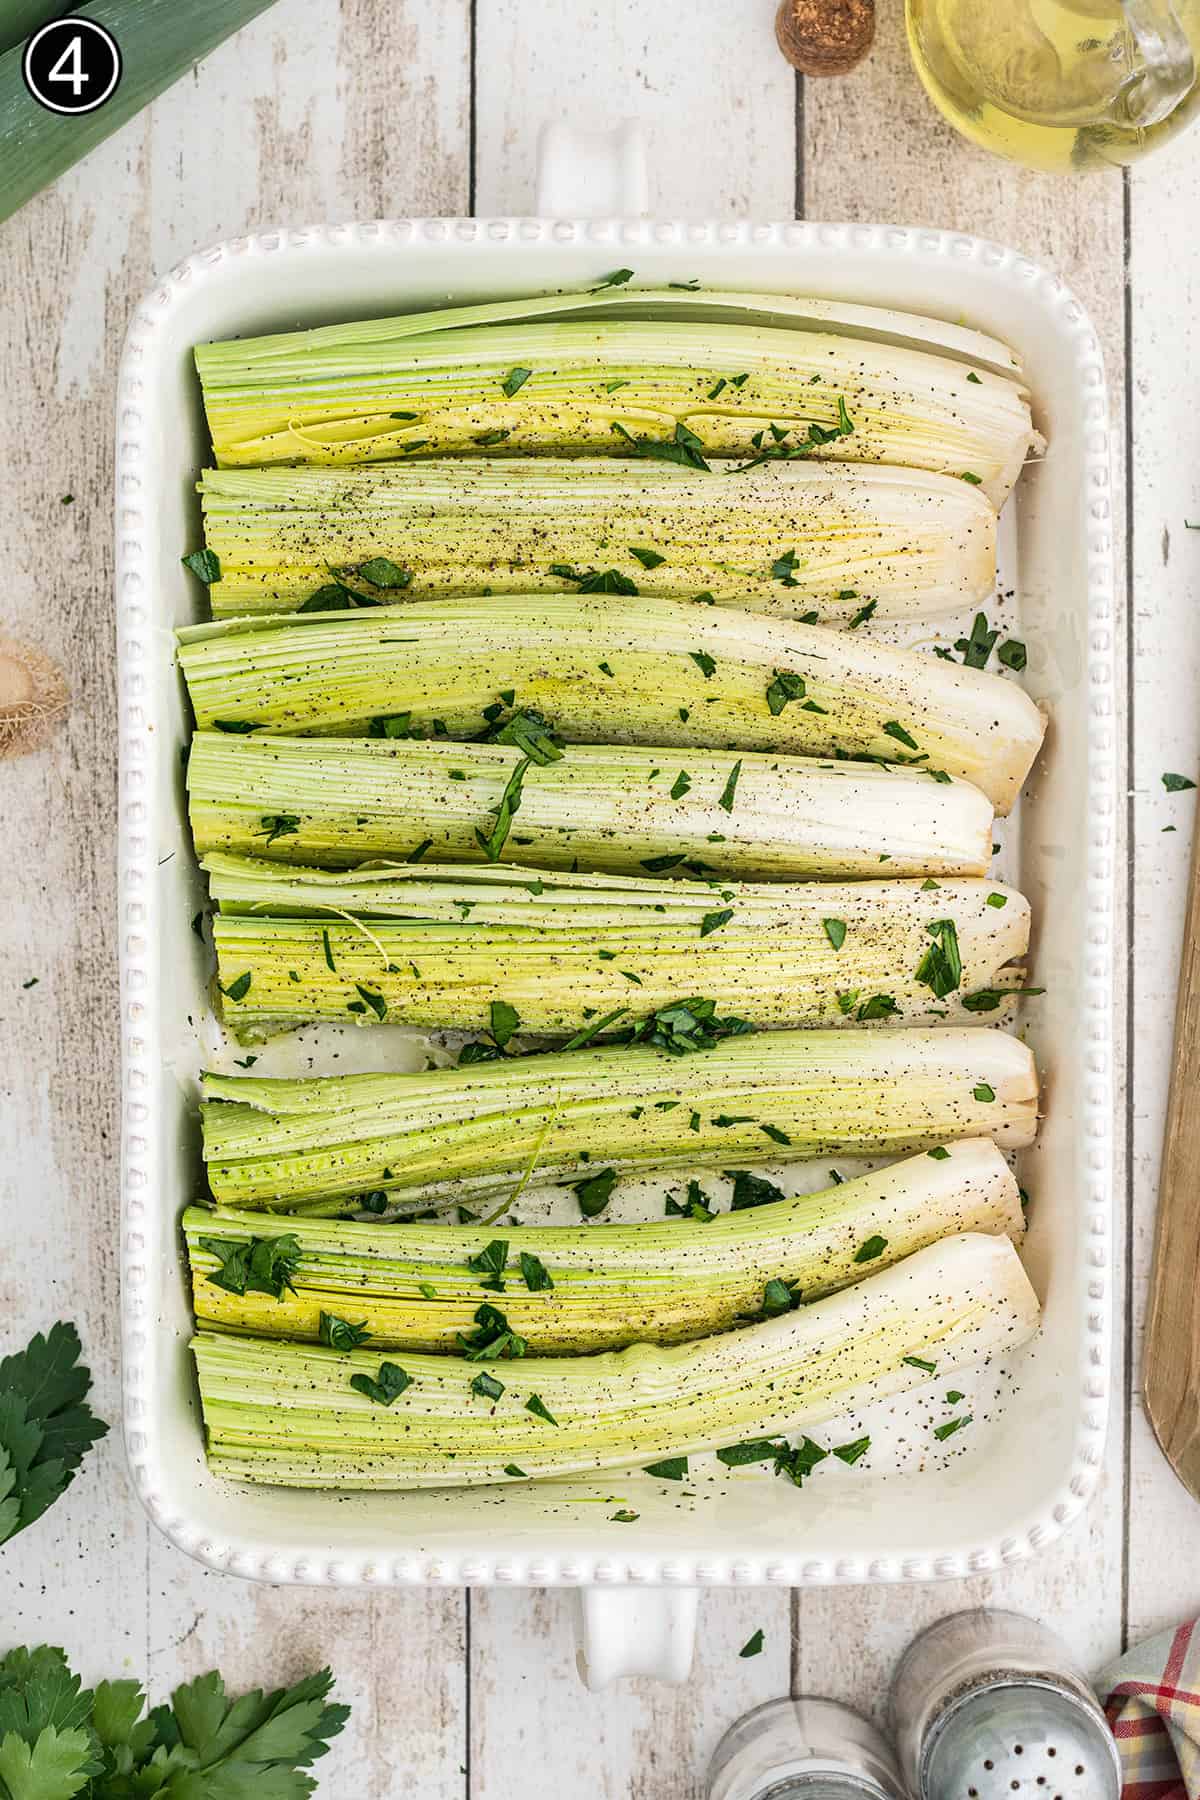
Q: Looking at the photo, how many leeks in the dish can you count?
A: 8